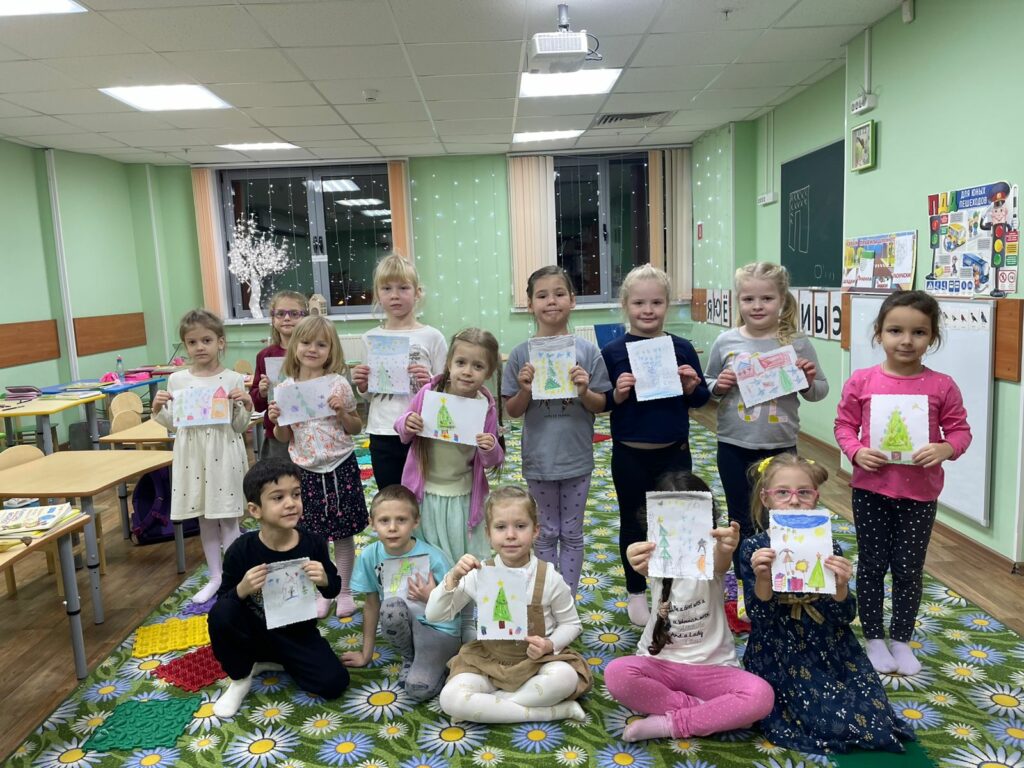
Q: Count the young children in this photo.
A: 14